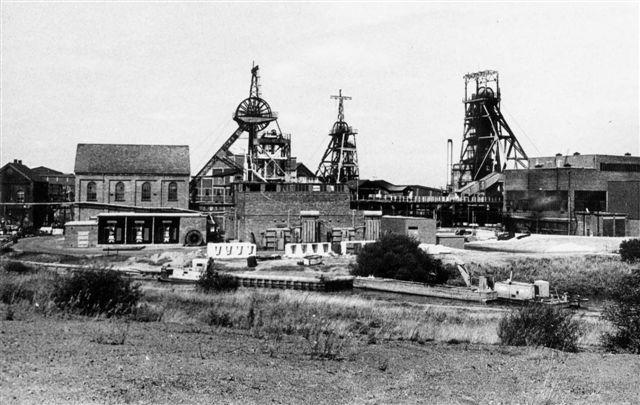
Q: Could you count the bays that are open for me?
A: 3